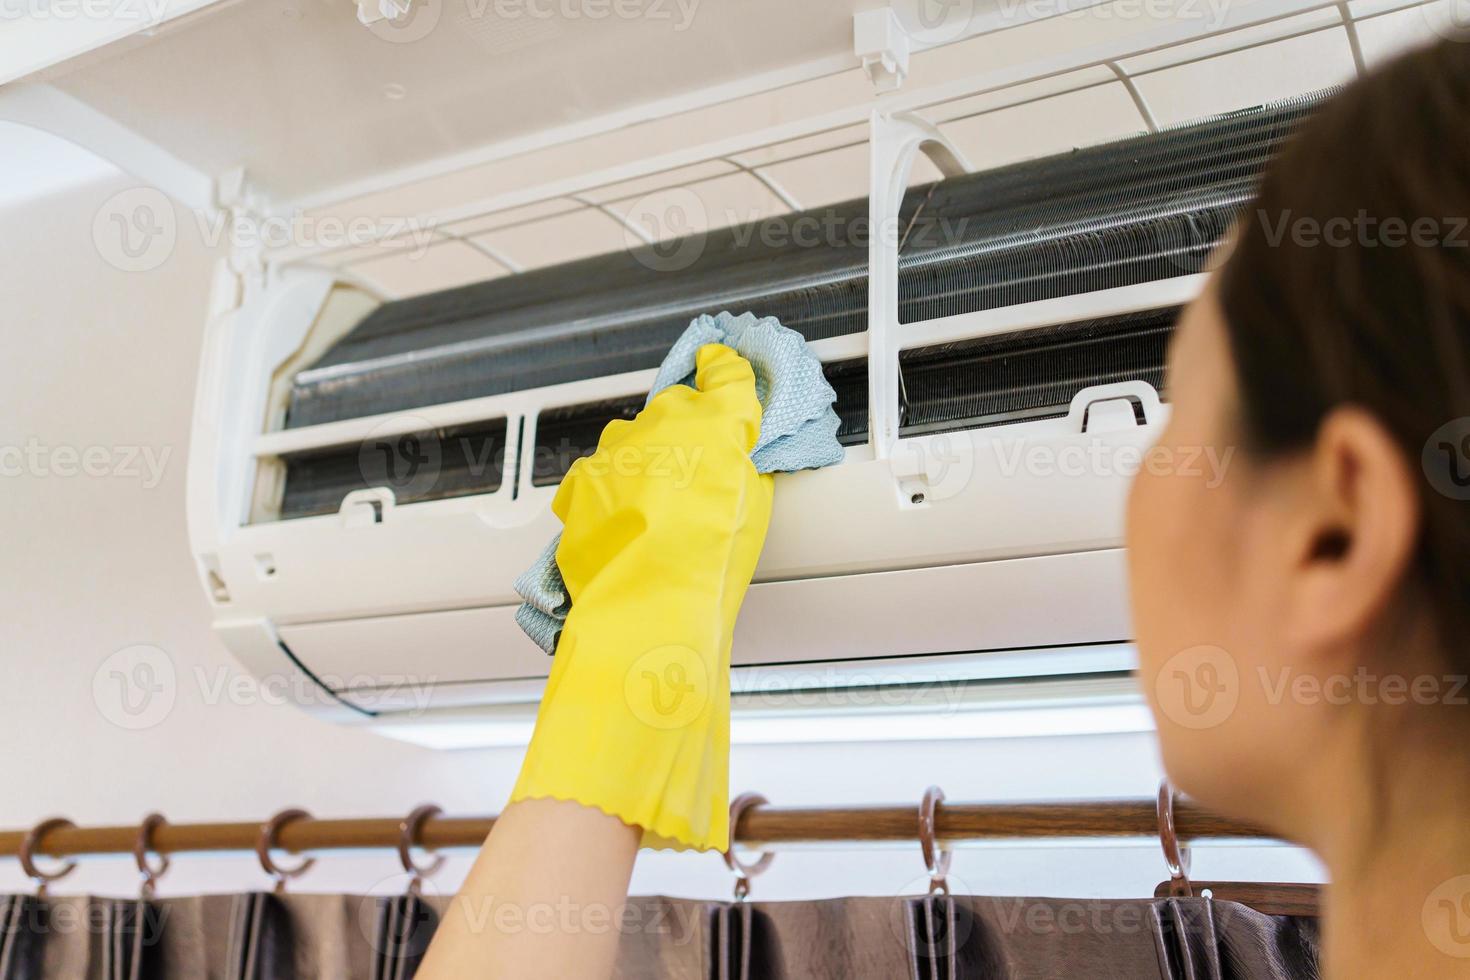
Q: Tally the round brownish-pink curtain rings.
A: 7